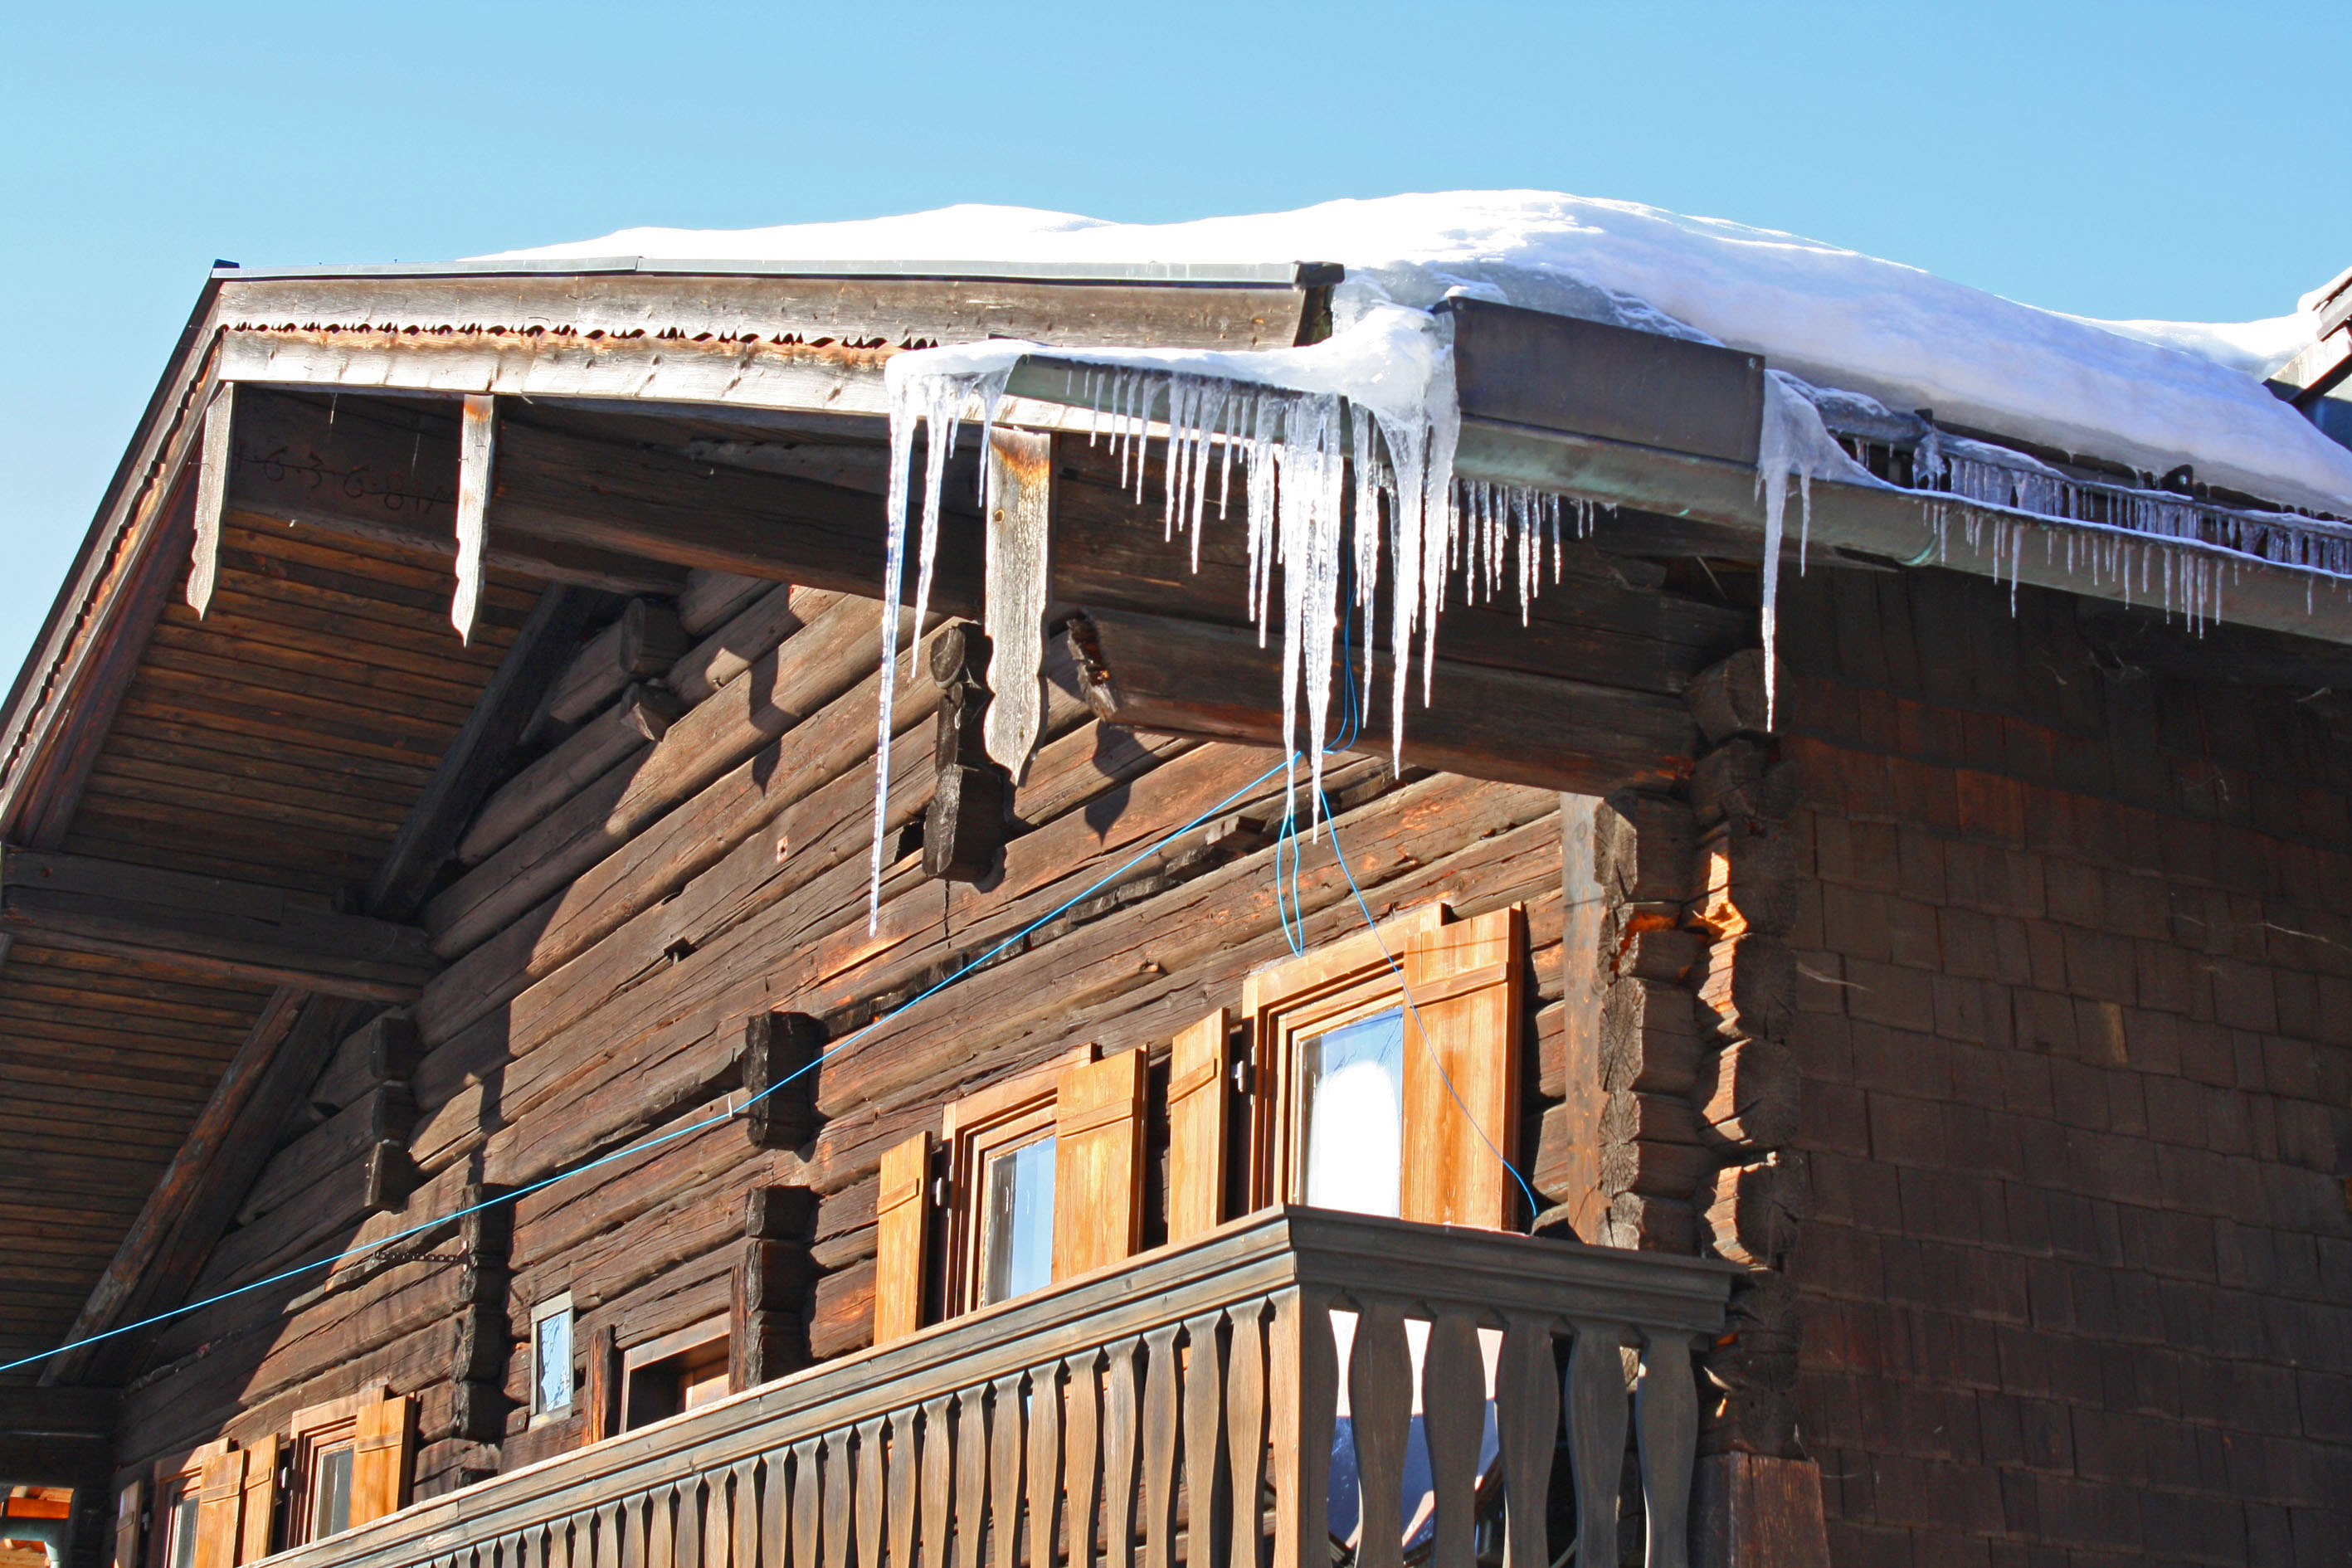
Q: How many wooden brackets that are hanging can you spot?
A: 3